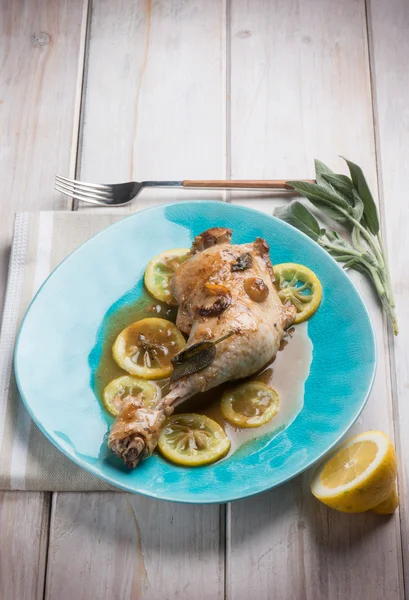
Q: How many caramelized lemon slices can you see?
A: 6